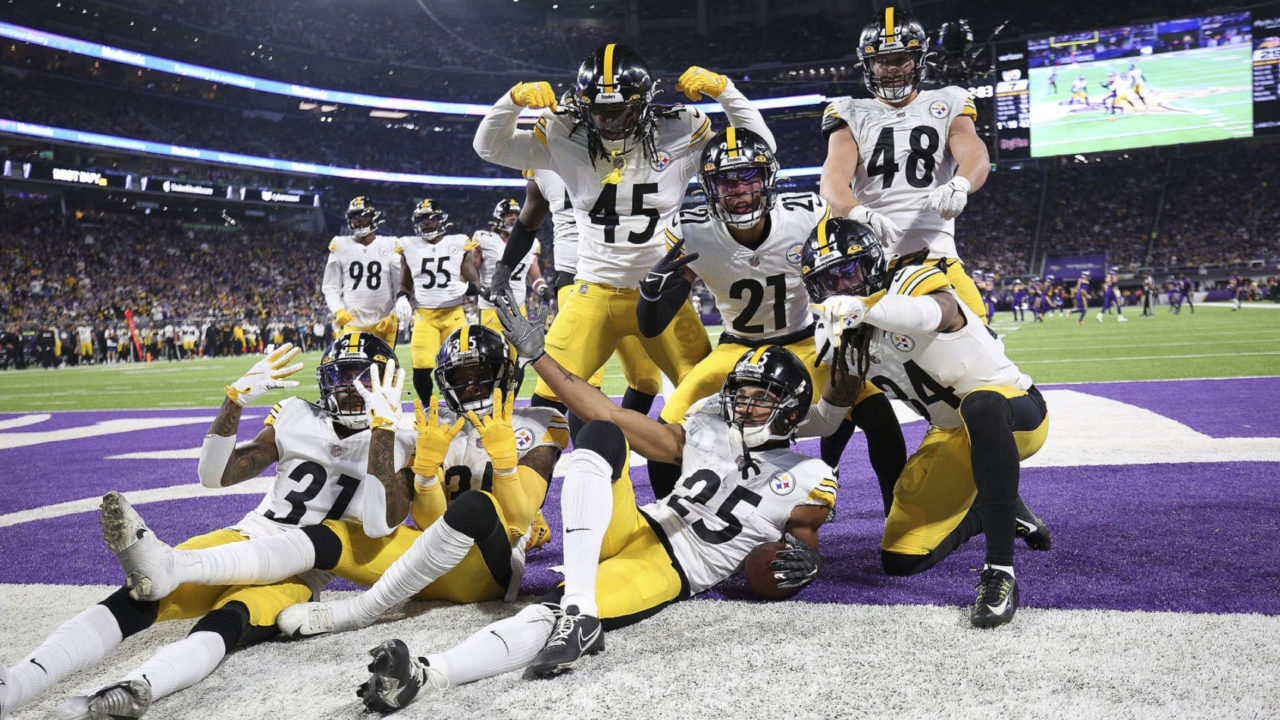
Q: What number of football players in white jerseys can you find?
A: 11